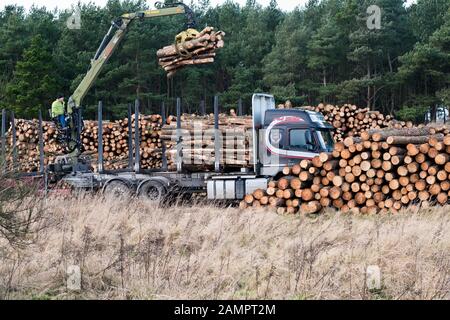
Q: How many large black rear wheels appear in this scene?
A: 2